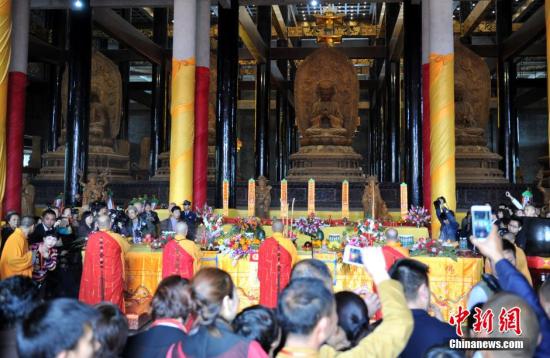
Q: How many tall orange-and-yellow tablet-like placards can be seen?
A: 6